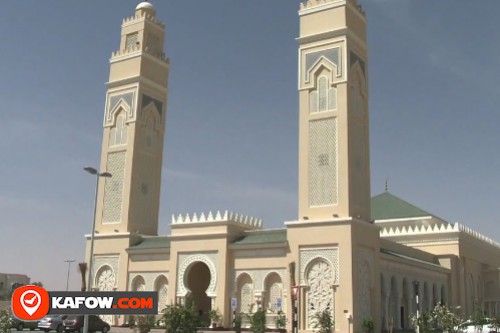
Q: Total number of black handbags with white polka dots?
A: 0